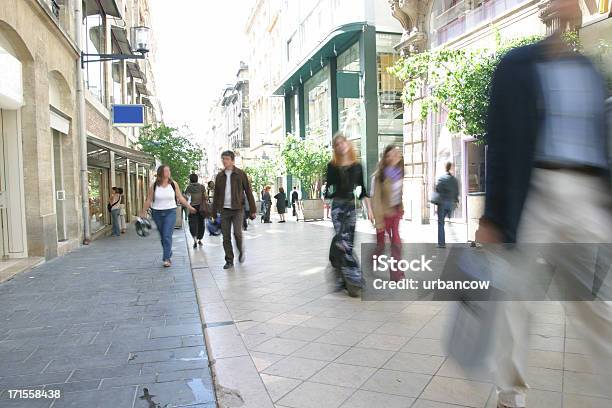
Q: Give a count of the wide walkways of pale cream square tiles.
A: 1